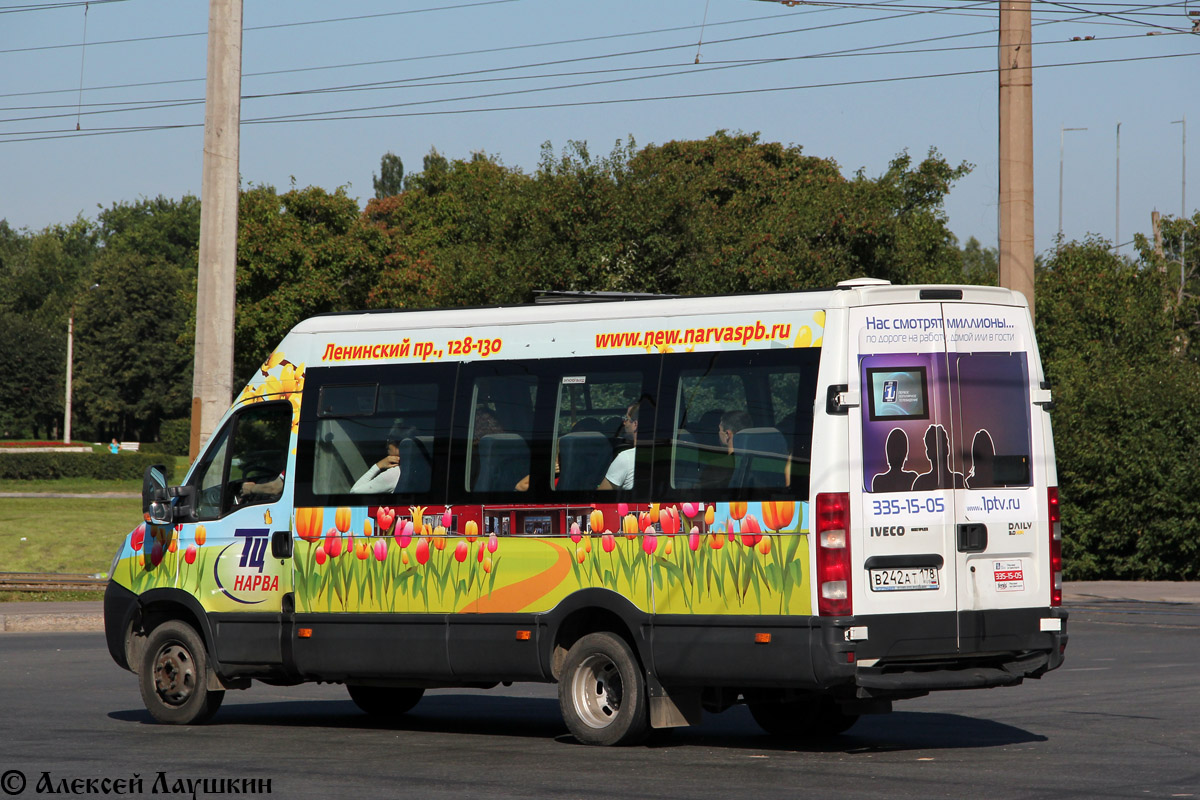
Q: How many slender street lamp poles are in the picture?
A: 4